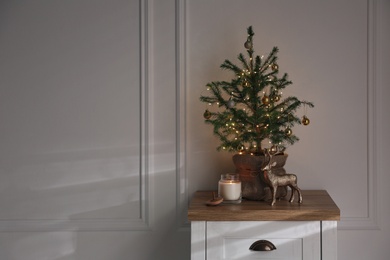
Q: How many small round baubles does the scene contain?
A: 11